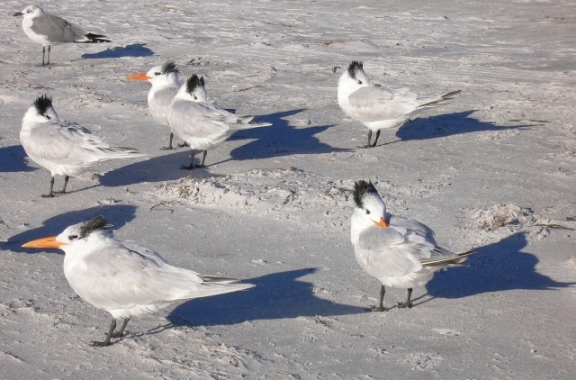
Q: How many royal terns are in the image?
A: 6